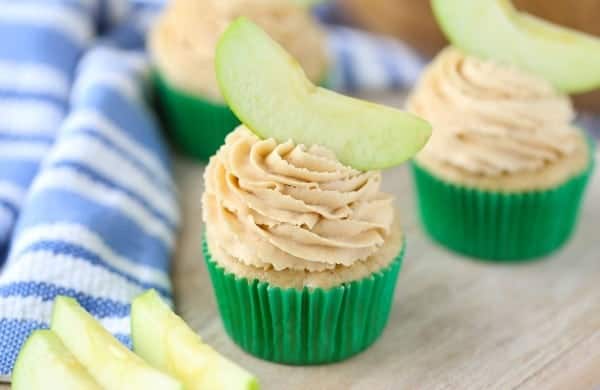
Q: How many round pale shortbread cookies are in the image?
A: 0